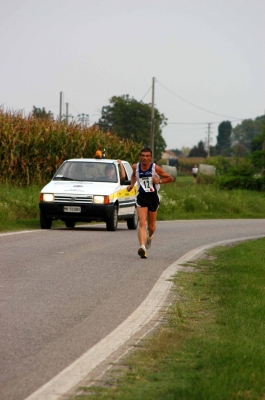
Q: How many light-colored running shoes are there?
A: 2